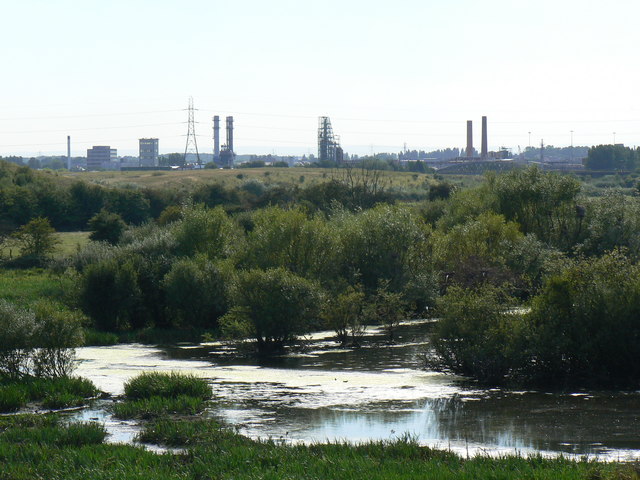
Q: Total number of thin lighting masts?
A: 3